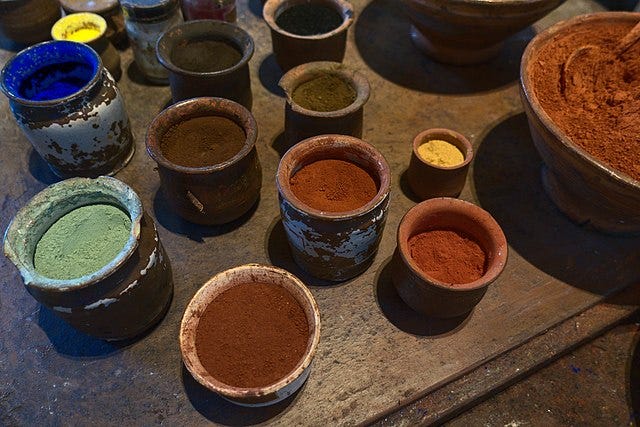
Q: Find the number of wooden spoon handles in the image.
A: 1